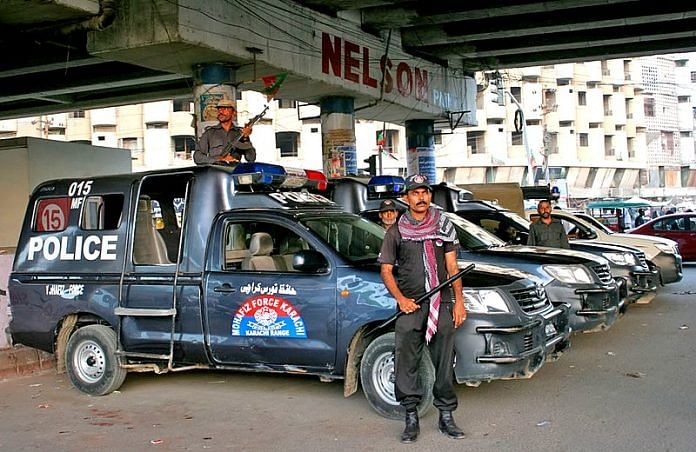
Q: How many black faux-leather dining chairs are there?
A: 0